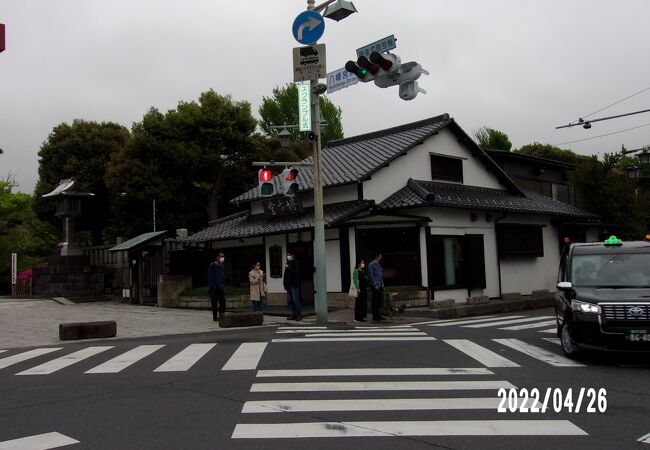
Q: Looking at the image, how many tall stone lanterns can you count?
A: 1